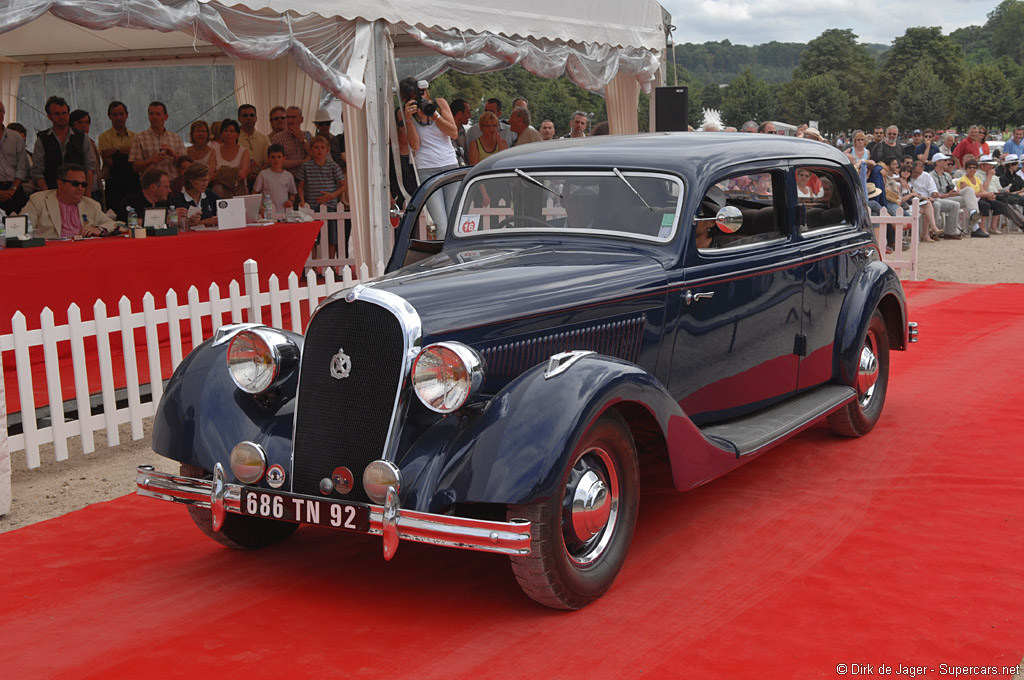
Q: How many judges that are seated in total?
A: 3